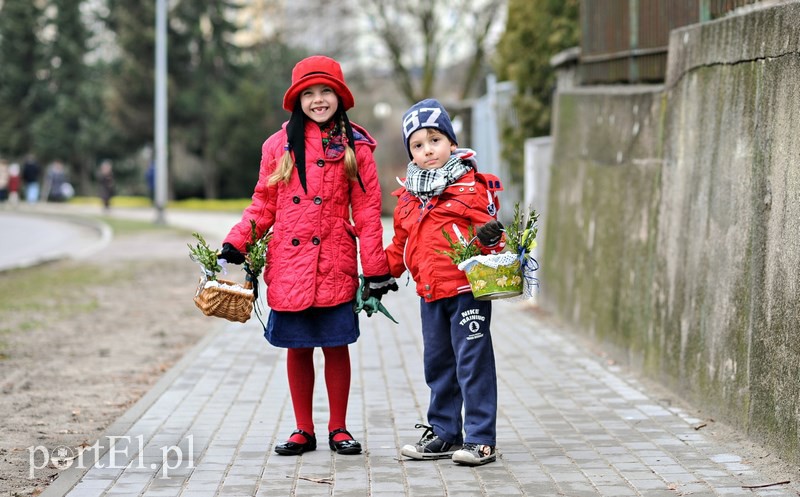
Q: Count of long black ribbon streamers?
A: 2